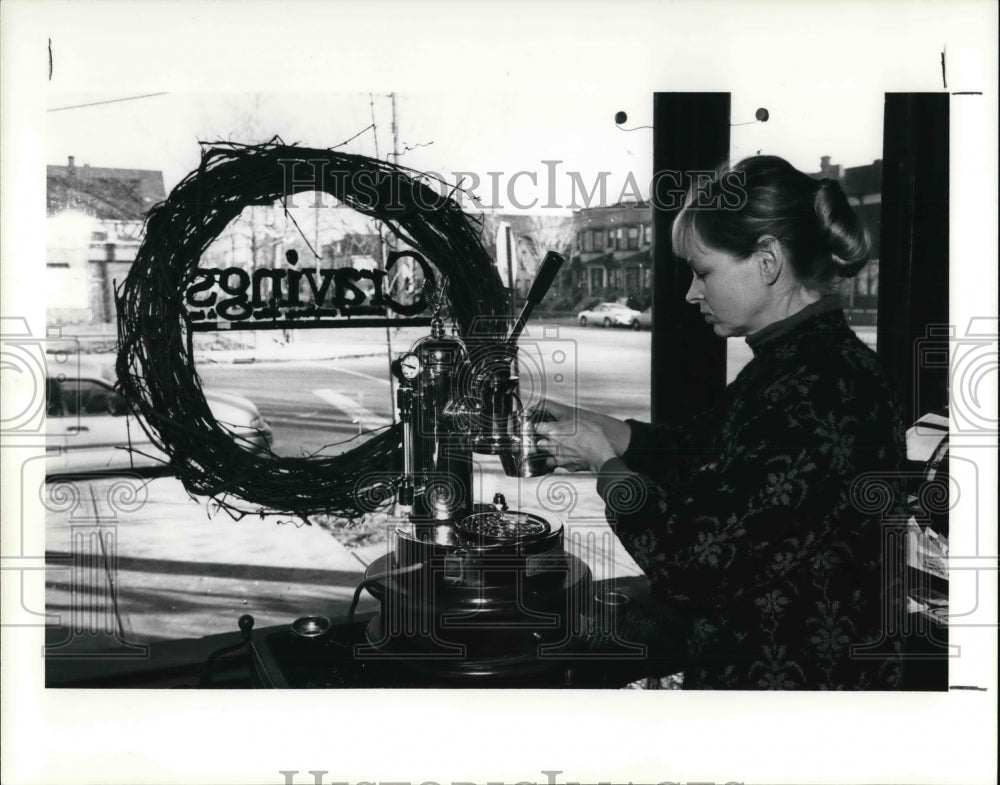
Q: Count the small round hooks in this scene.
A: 2